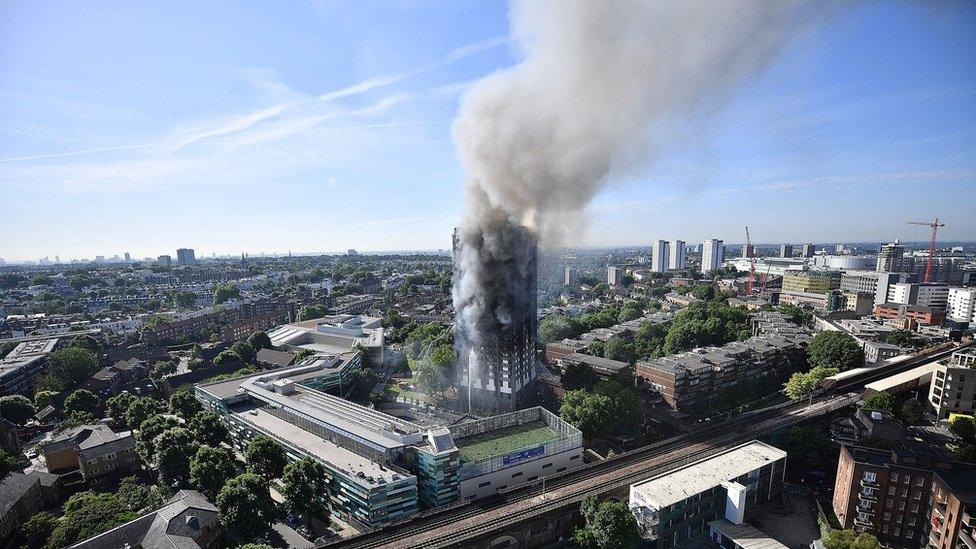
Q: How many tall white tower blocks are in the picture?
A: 3